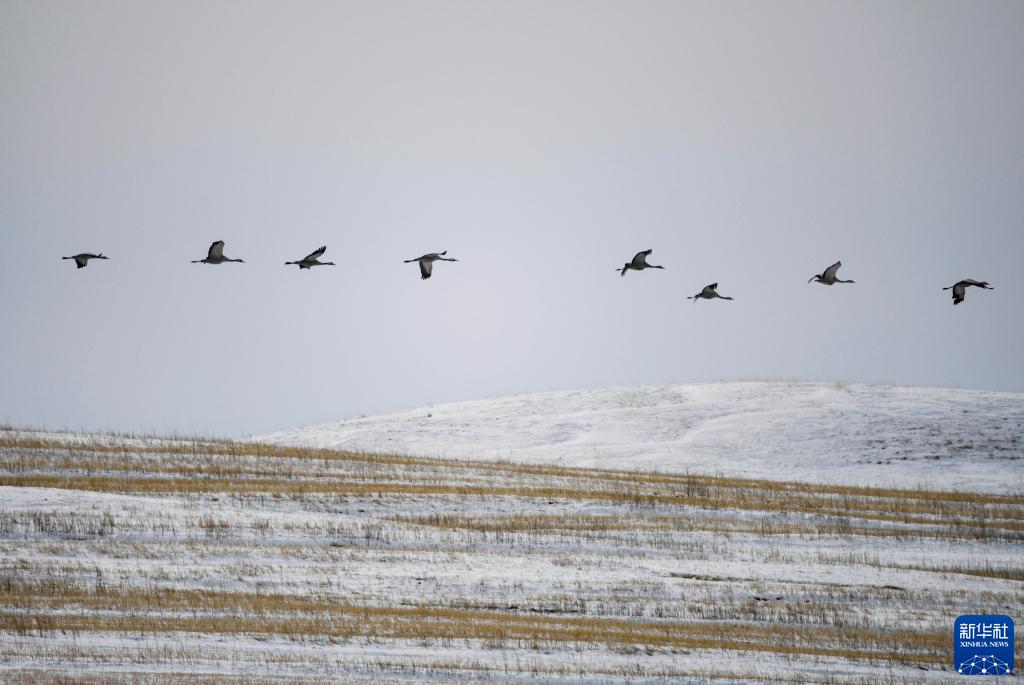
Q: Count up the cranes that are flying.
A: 8